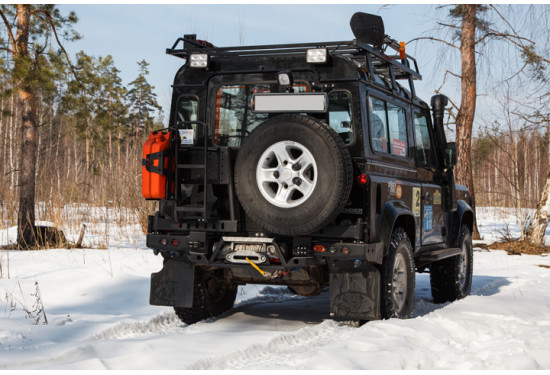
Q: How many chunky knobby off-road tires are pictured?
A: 4